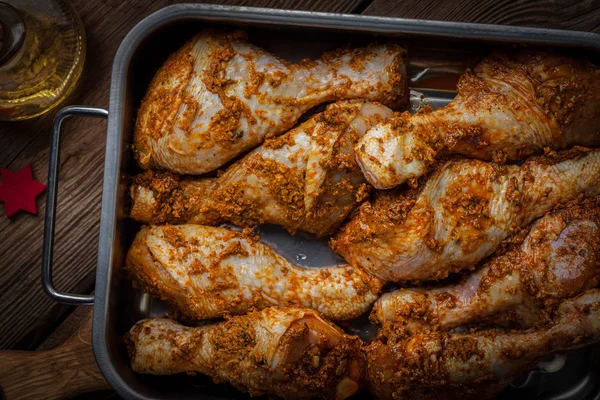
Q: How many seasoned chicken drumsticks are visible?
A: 8